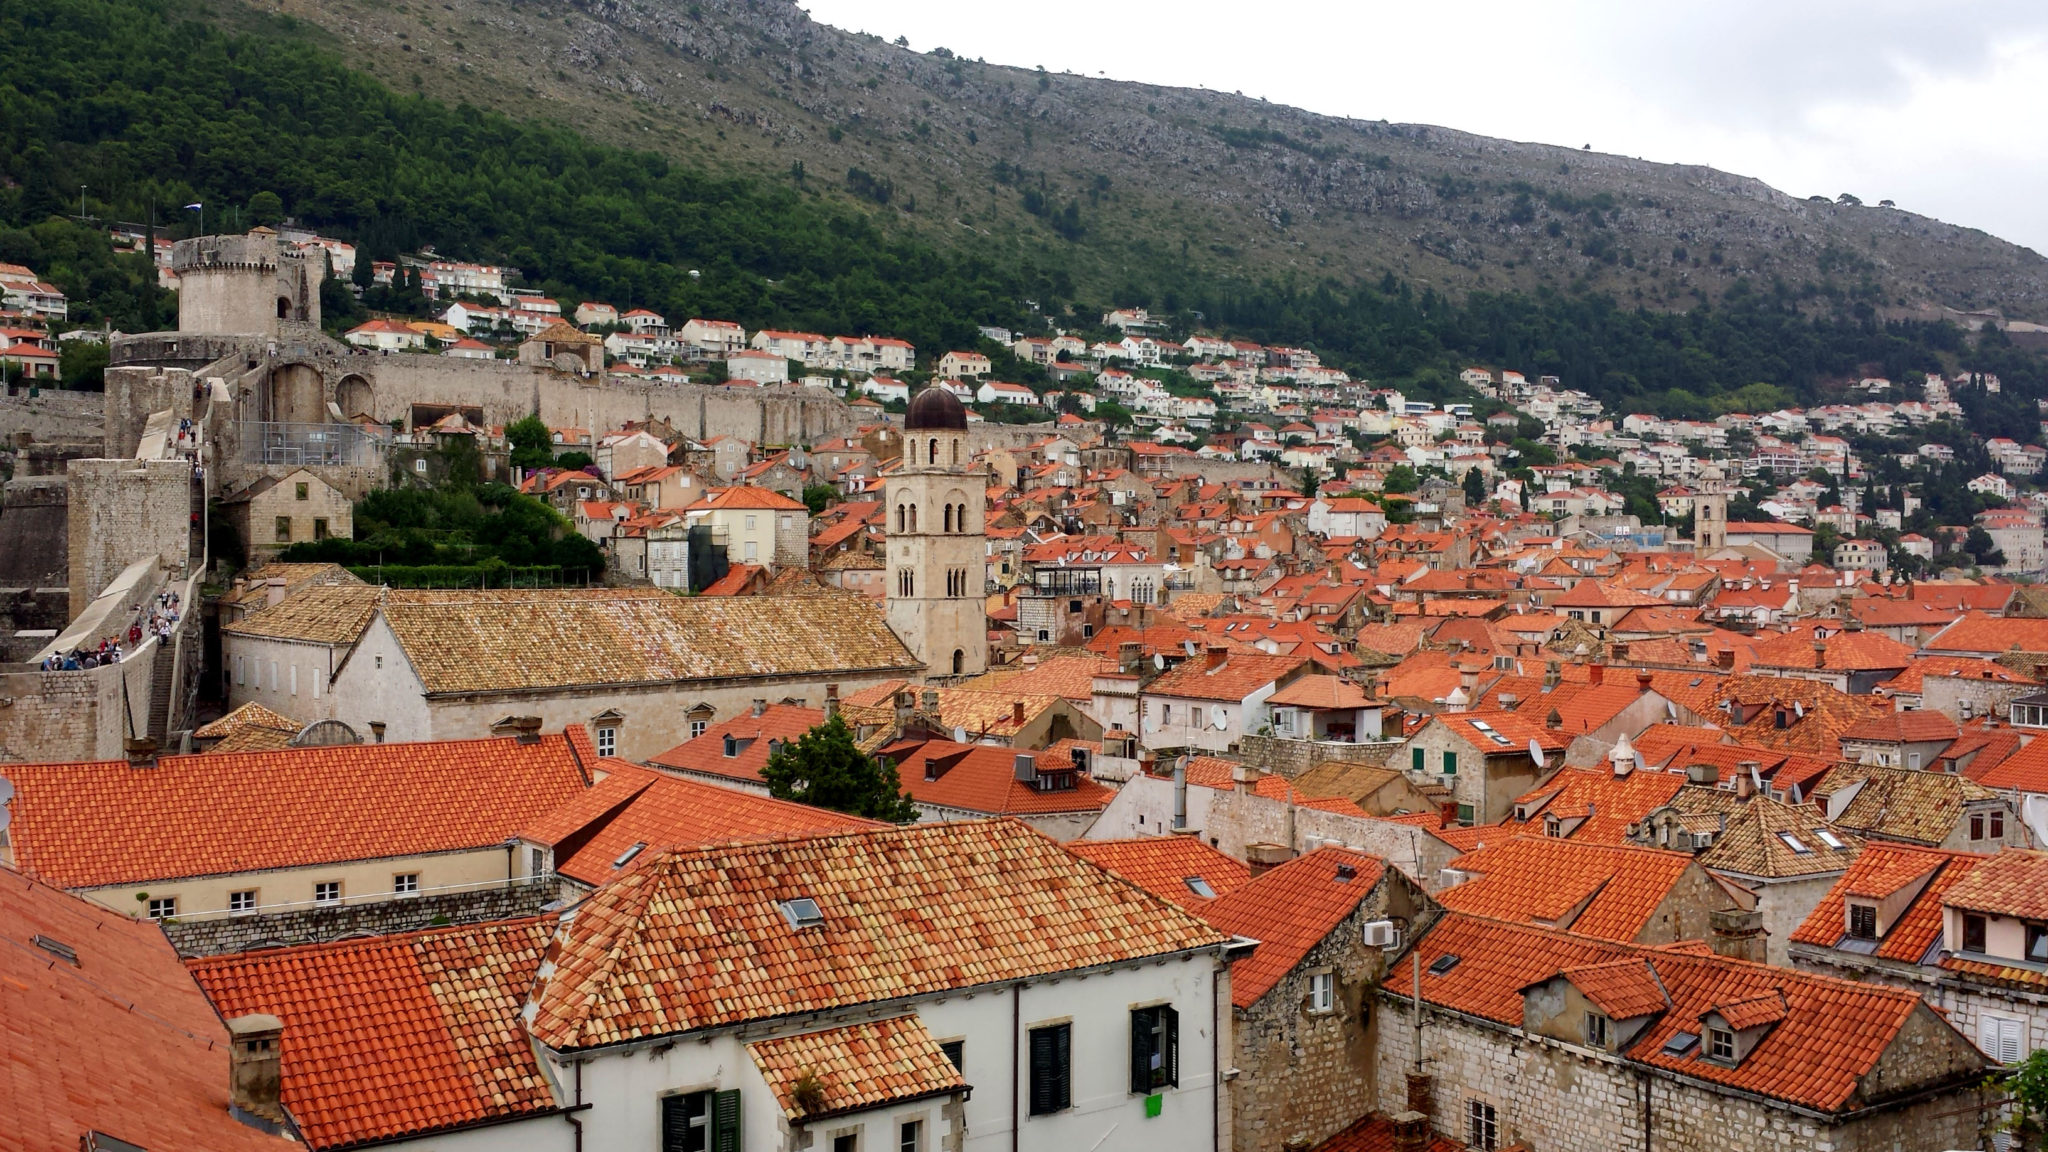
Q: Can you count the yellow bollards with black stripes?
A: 0